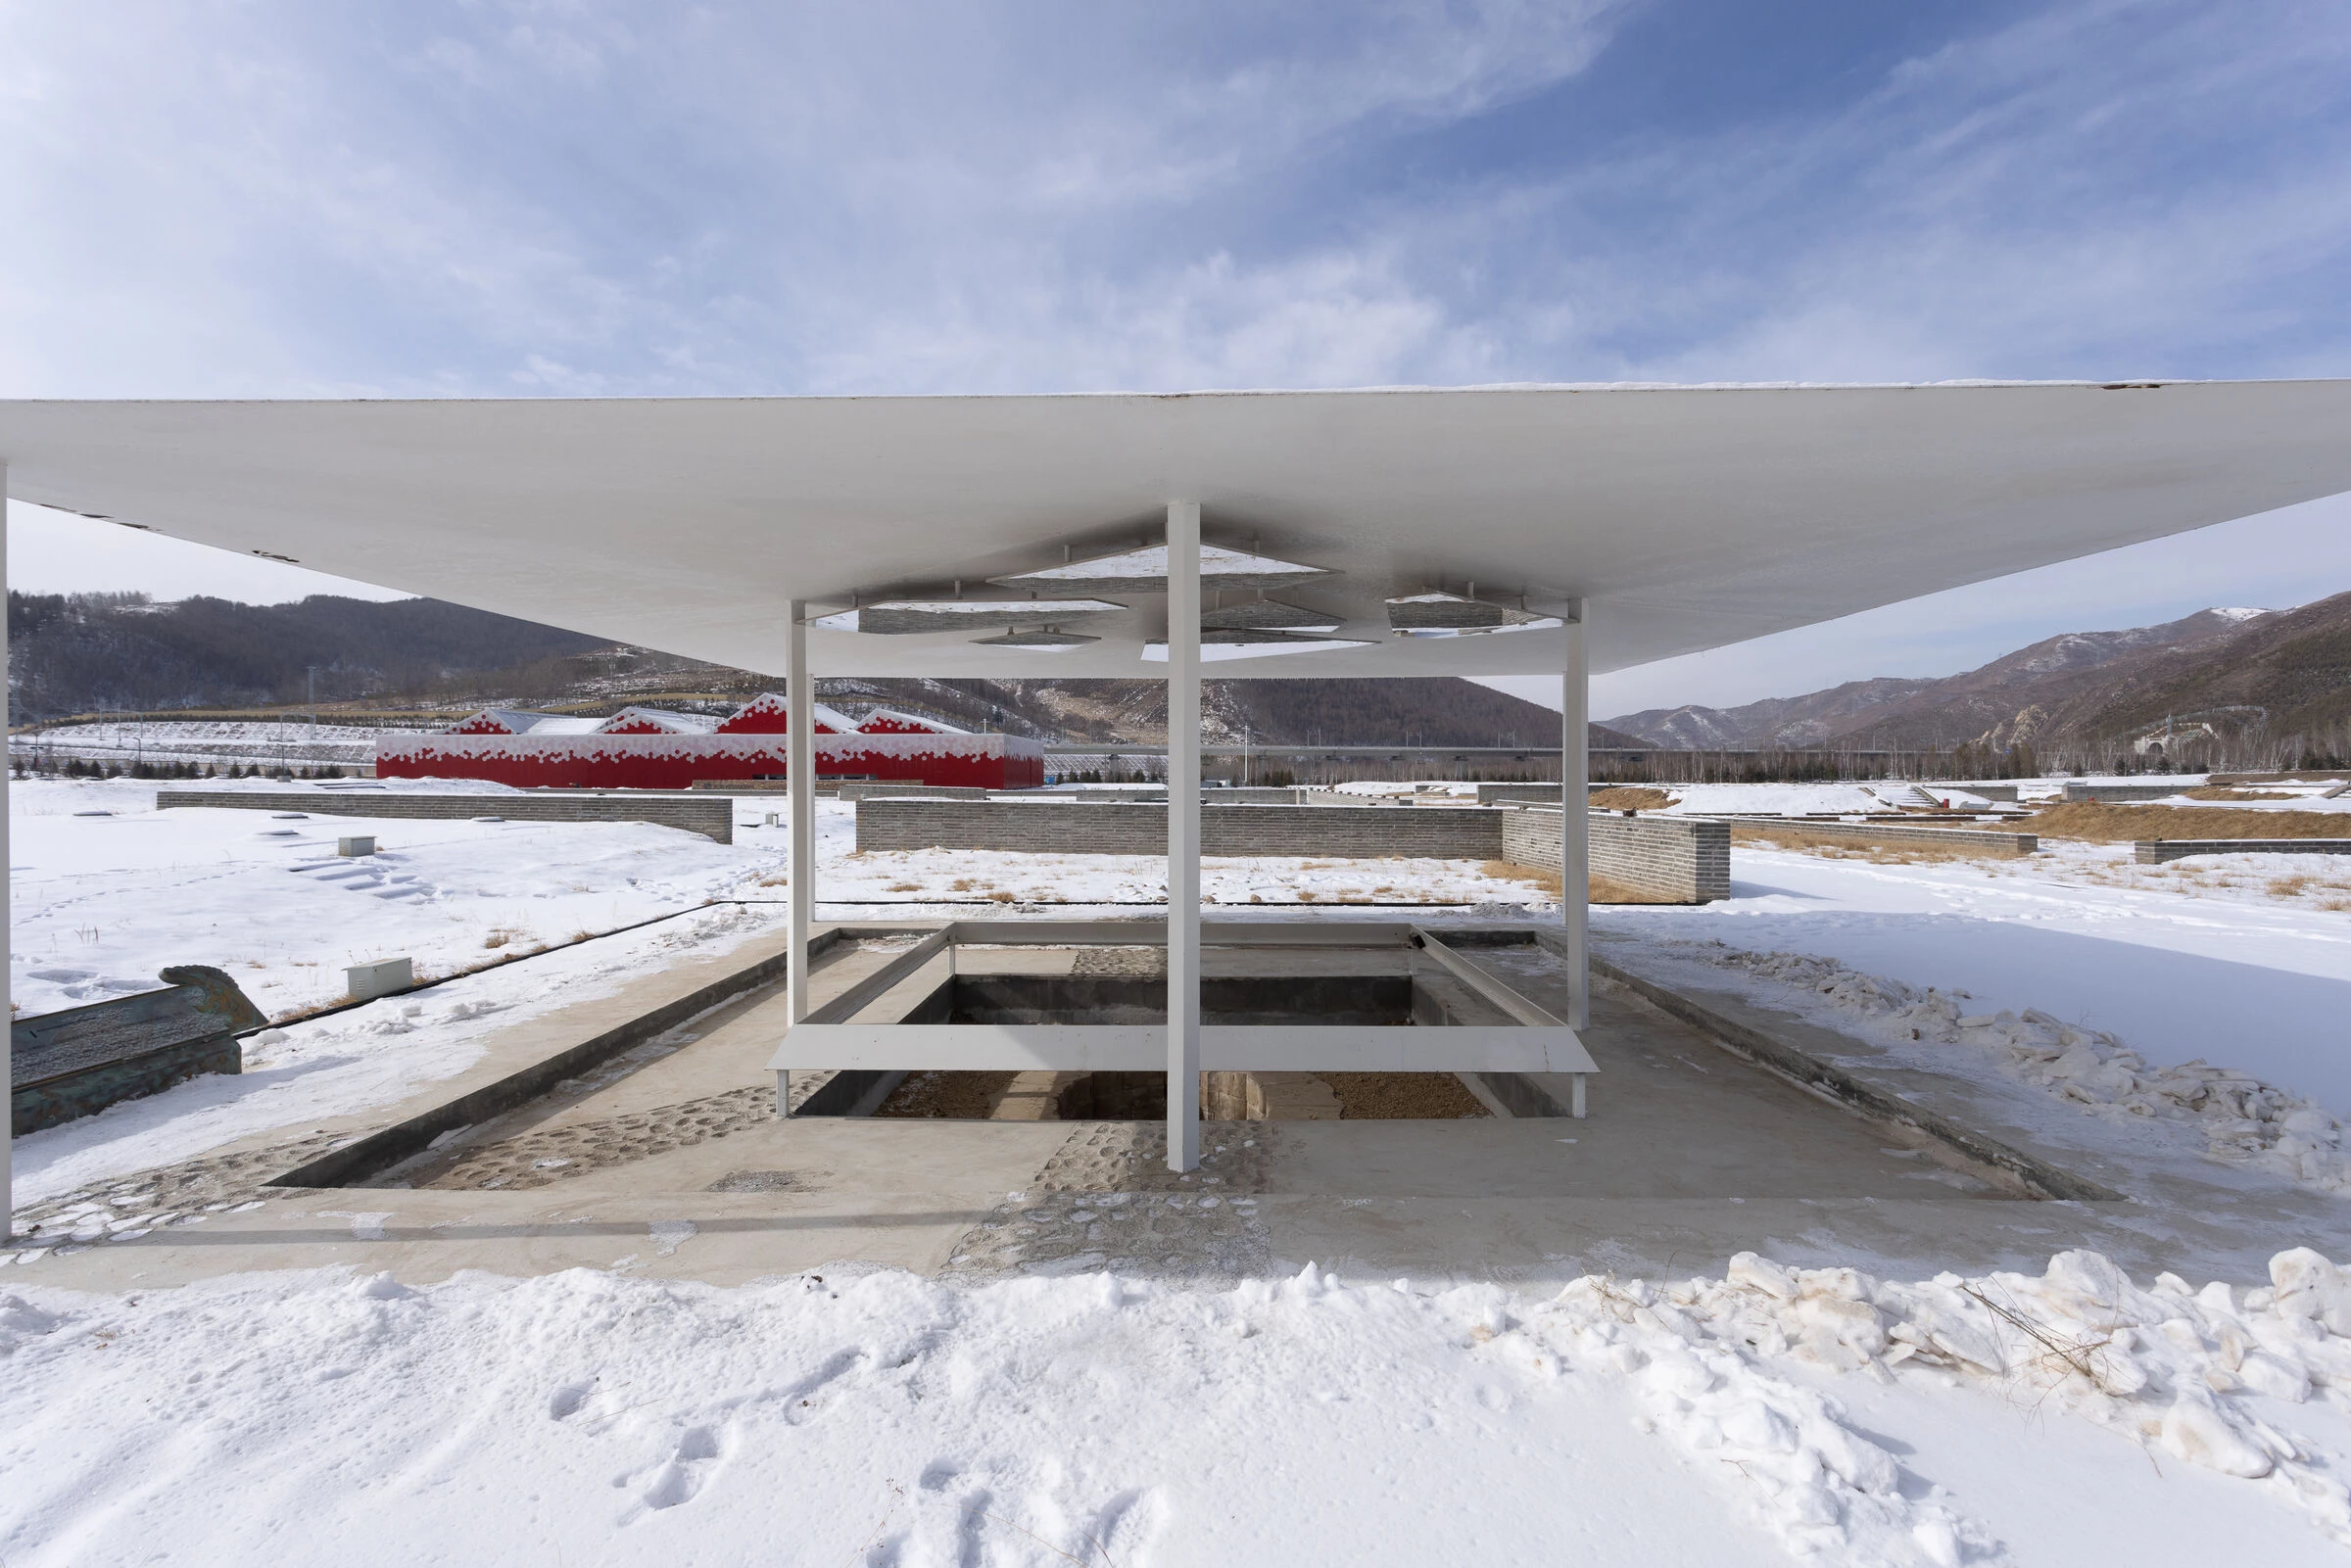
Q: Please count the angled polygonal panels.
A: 6